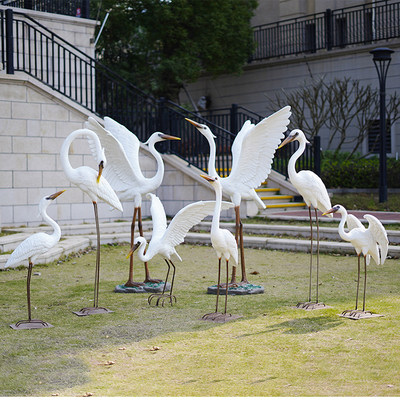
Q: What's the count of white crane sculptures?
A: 8